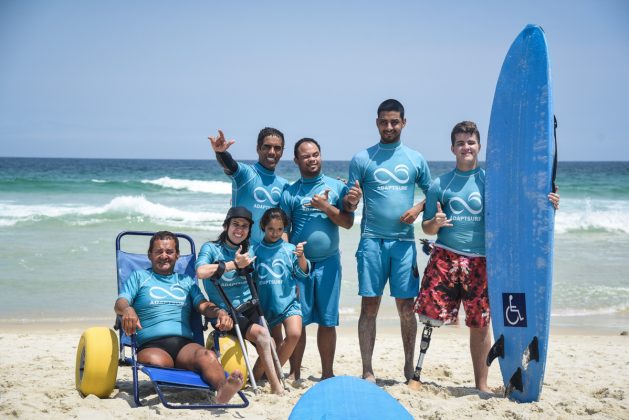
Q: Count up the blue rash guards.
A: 7